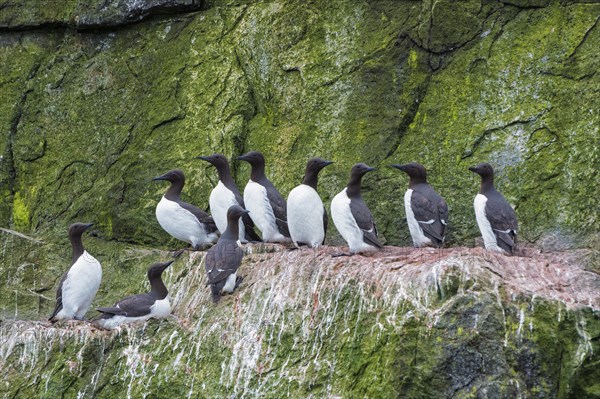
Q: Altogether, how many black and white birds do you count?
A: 10